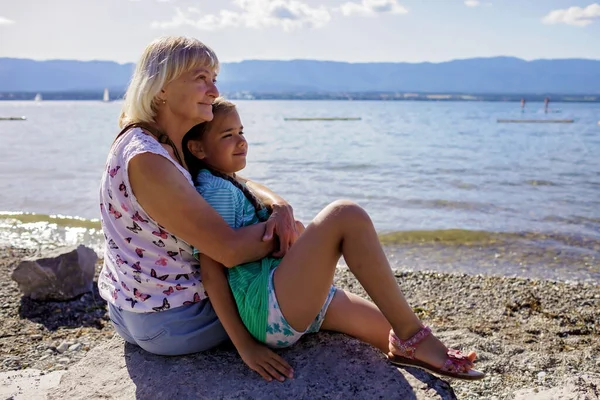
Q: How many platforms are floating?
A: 3